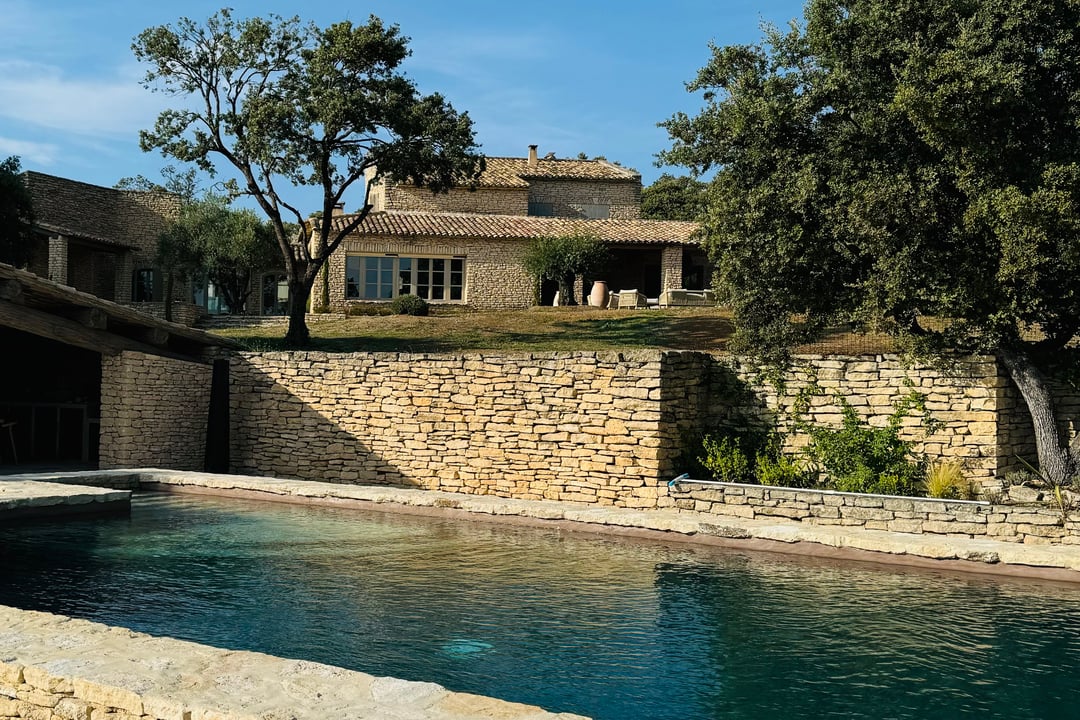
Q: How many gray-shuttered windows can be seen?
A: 2